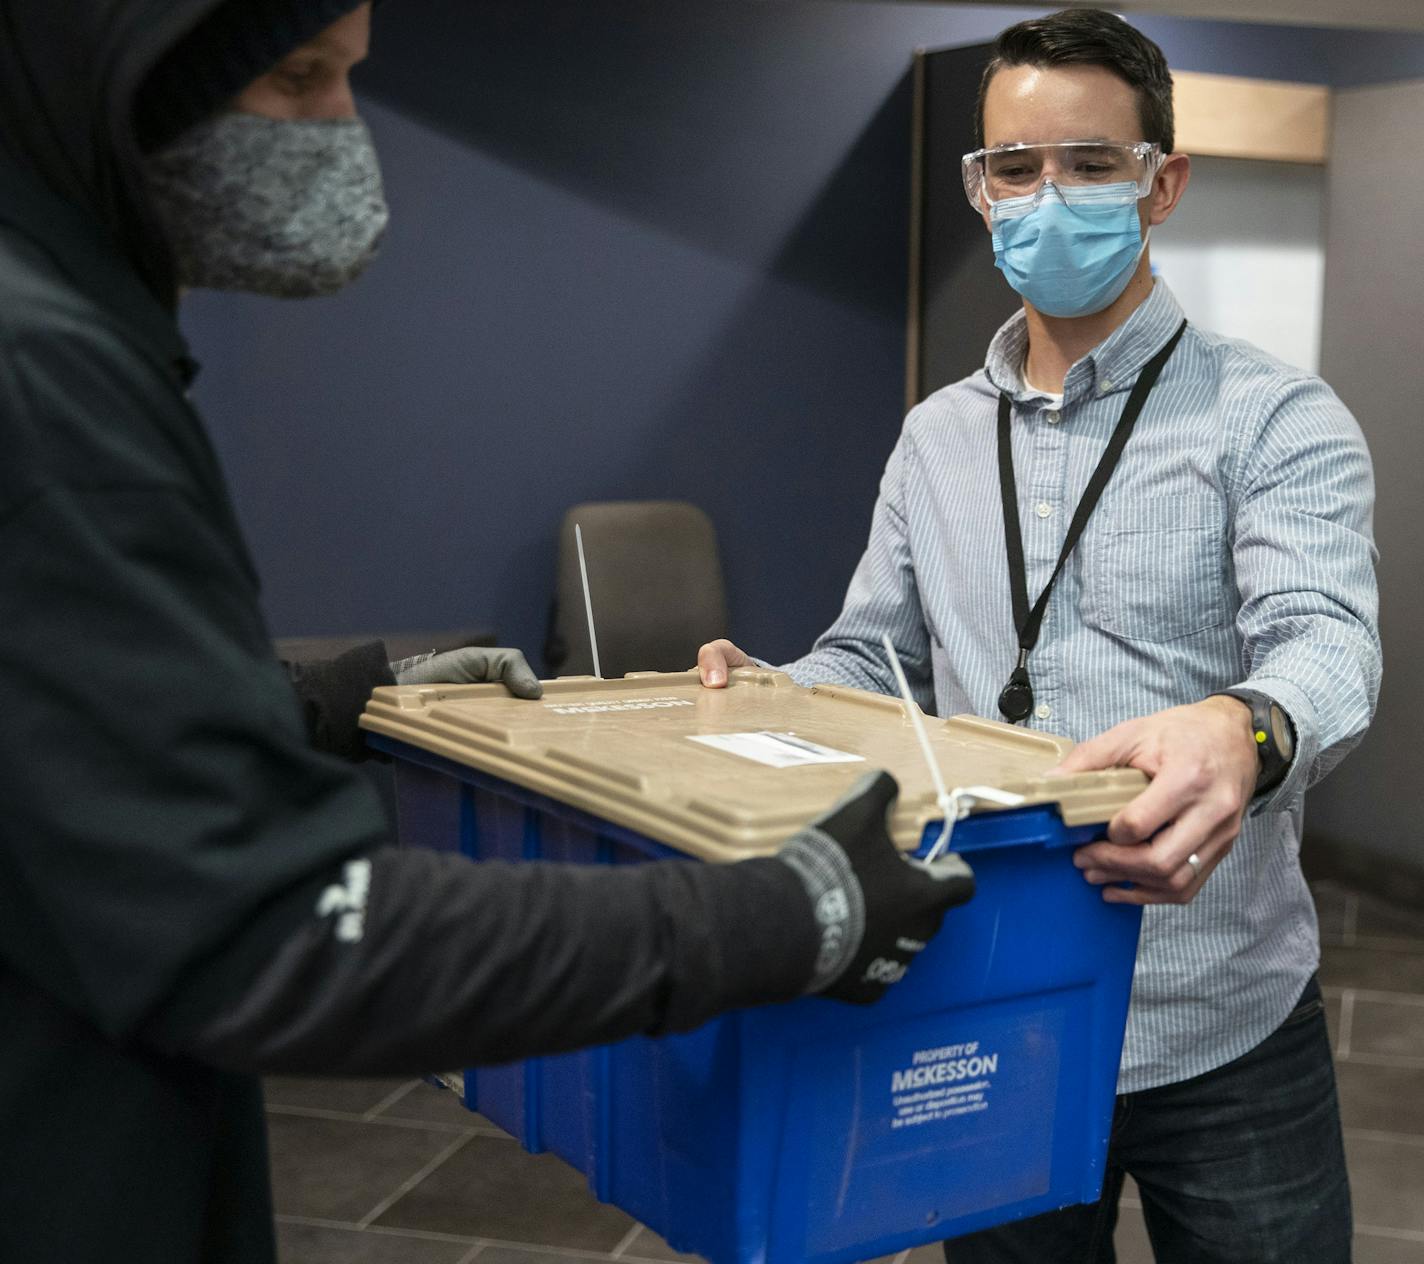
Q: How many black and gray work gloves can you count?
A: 2